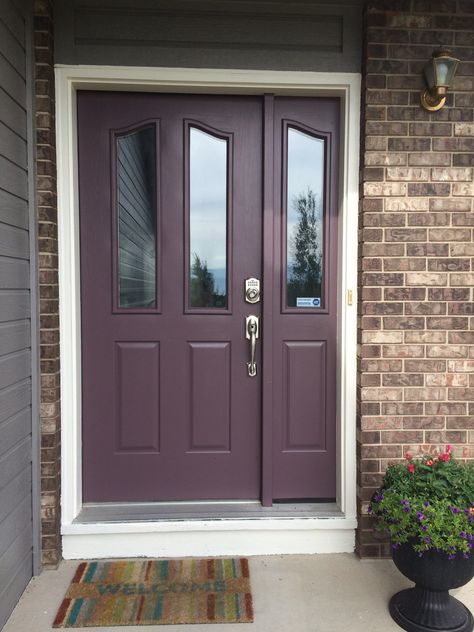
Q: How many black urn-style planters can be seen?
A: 1